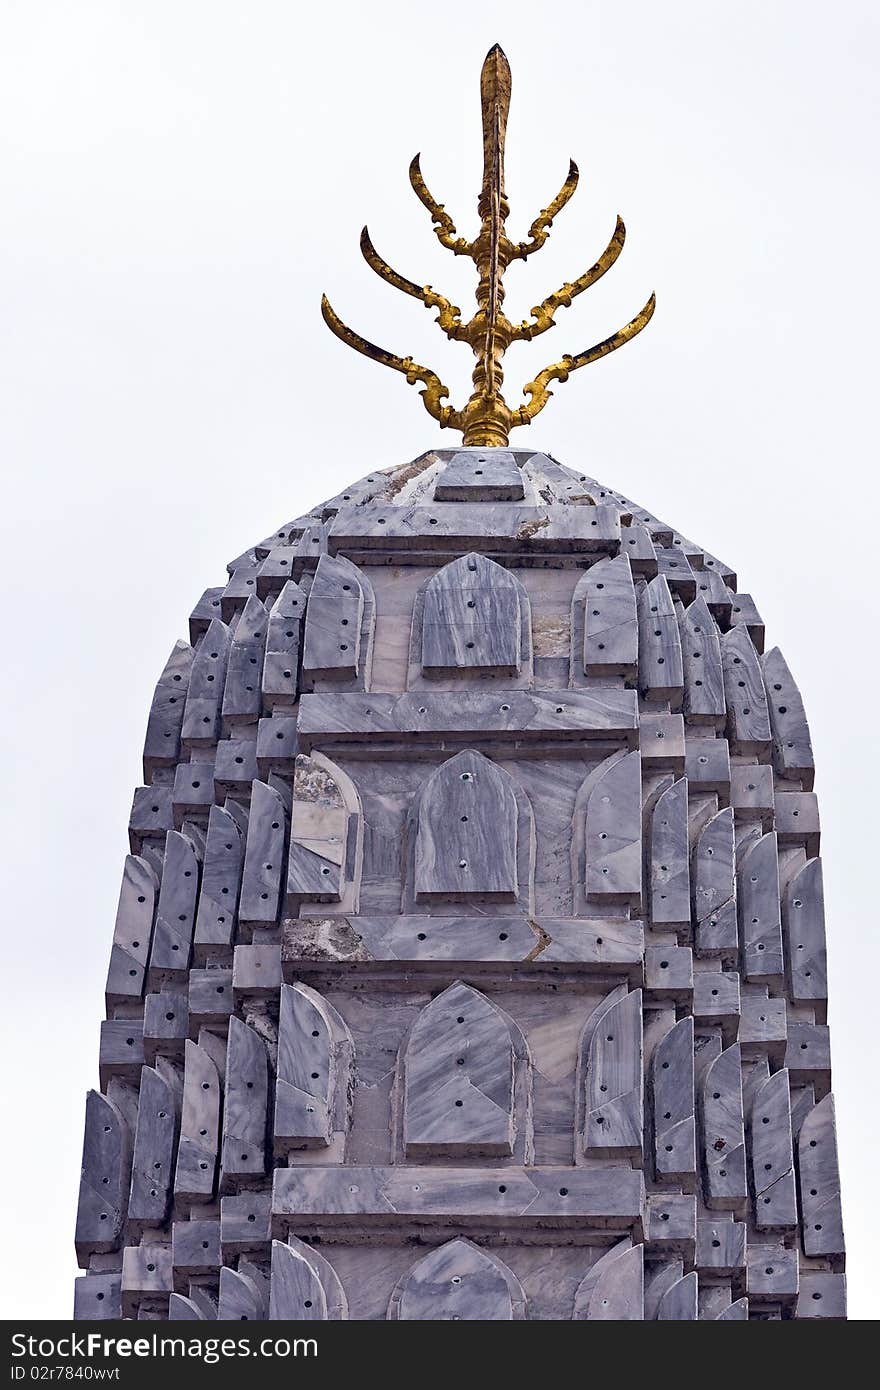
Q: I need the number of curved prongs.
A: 6